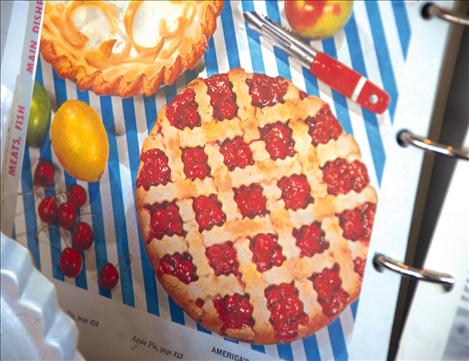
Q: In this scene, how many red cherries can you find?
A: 7